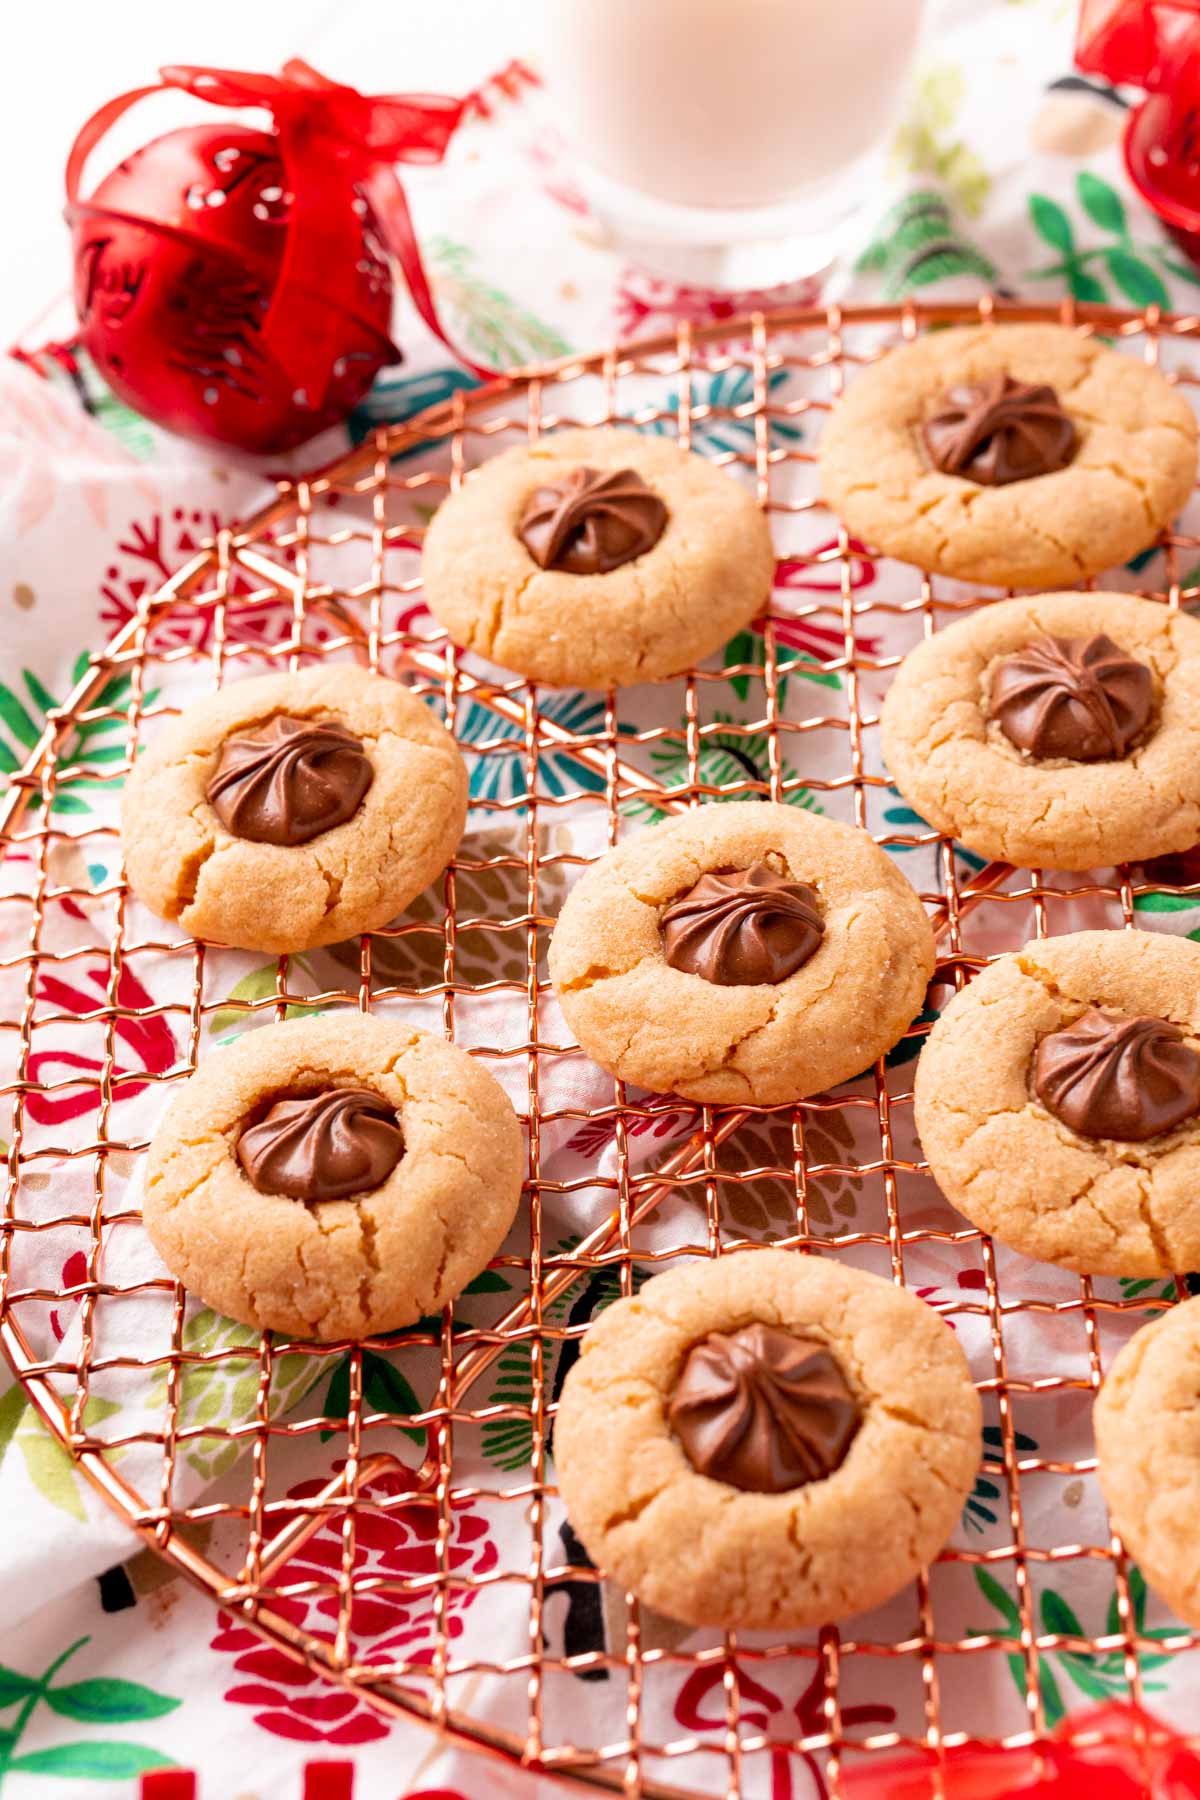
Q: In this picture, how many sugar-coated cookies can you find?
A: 9